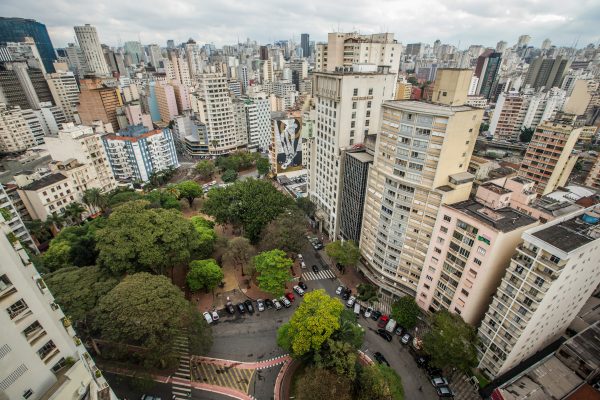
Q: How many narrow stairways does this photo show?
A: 0